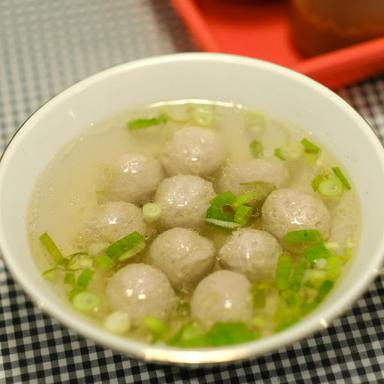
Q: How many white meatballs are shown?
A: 10